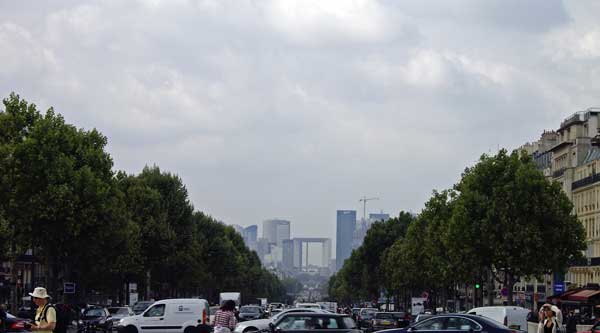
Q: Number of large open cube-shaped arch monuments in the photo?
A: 1